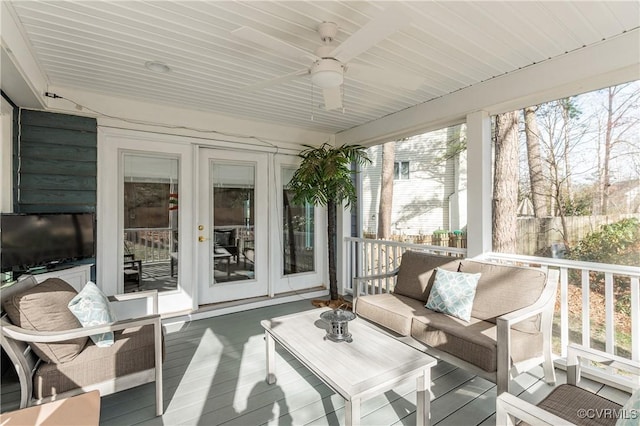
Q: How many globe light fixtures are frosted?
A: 1